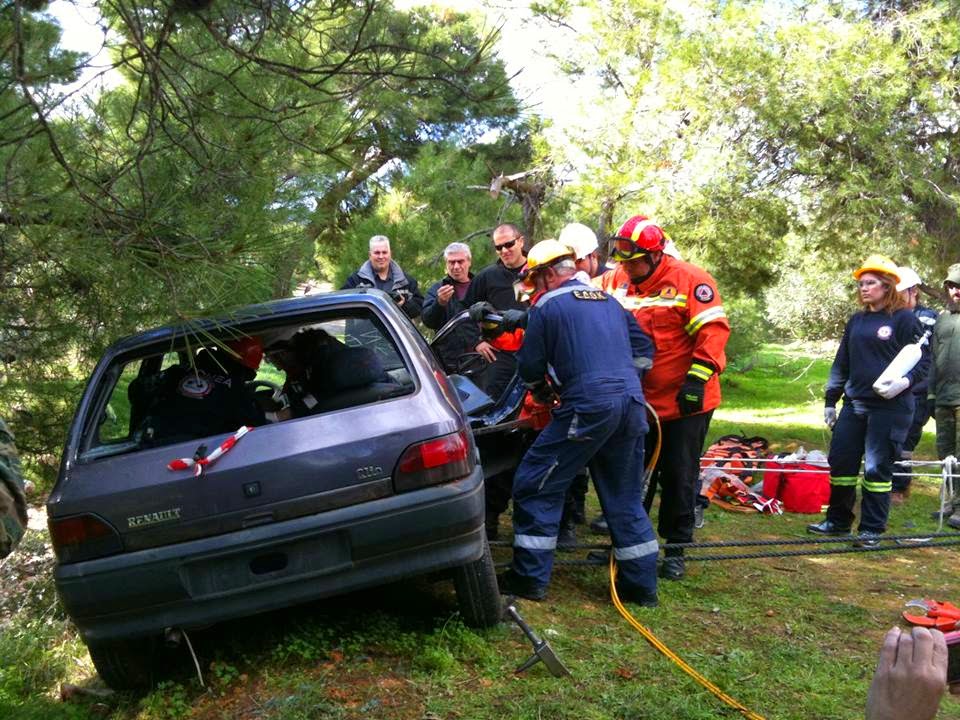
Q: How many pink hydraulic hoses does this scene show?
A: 0